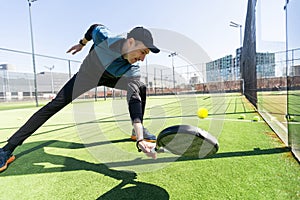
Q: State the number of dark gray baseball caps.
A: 1